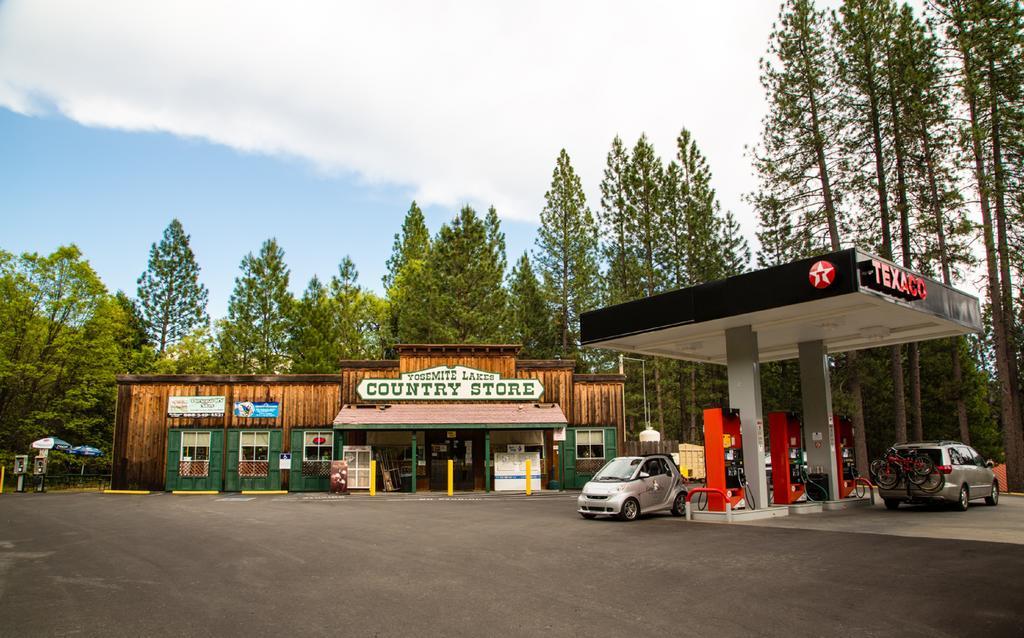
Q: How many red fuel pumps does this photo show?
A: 3